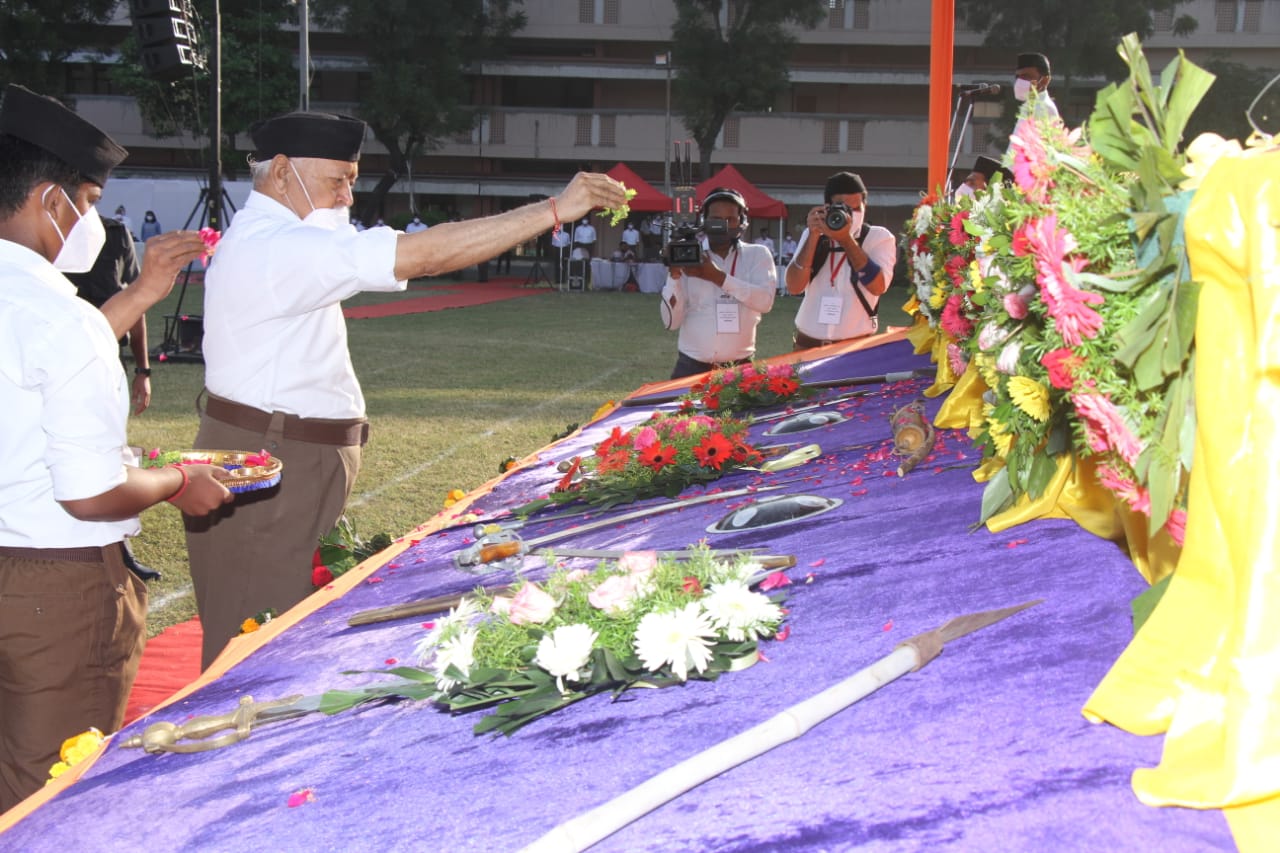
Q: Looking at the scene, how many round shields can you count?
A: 2